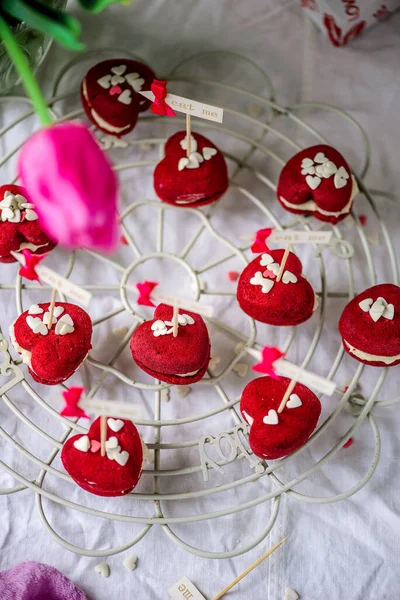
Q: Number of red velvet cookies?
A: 10